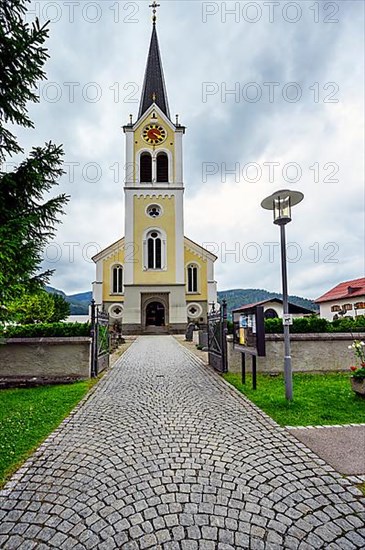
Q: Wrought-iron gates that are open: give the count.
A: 2